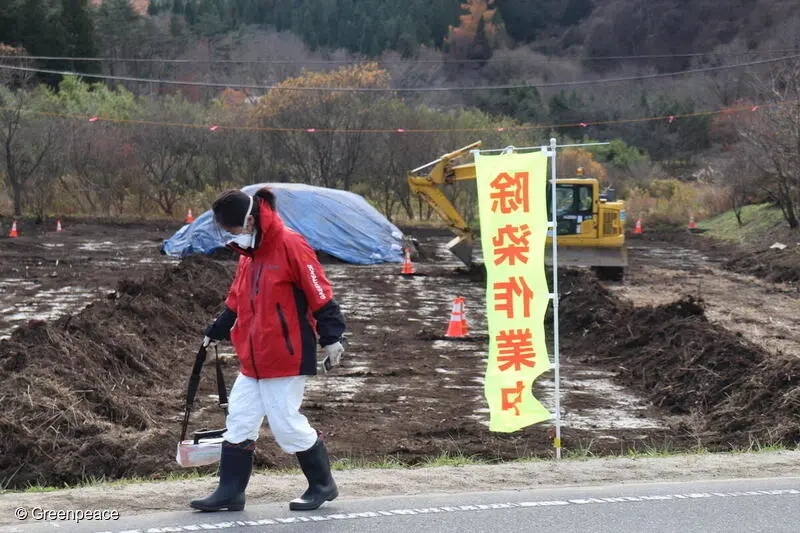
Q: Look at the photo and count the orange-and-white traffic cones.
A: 7